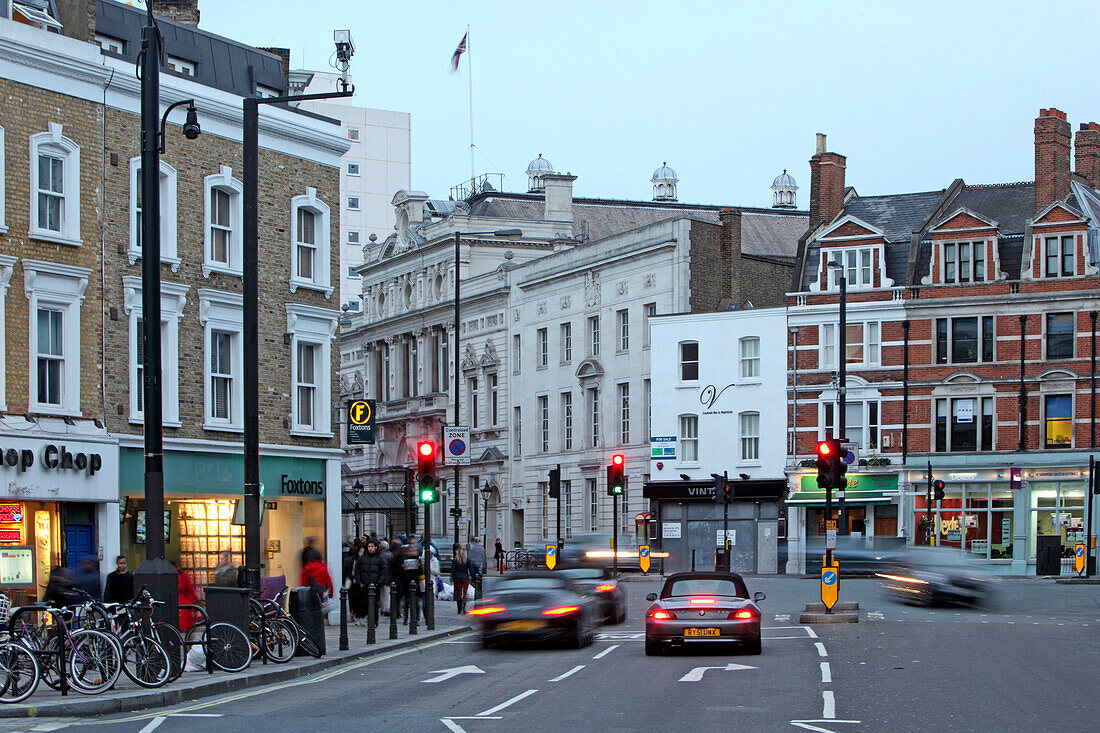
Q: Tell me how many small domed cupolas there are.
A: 3